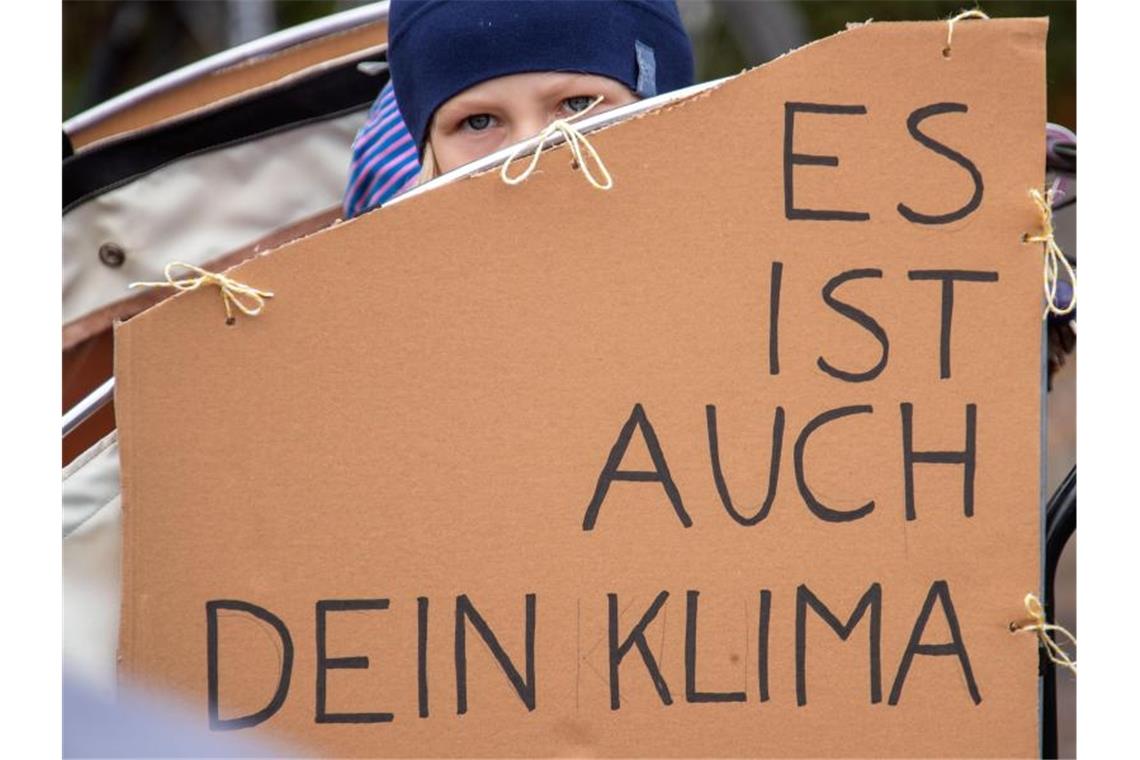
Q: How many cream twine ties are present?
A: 5